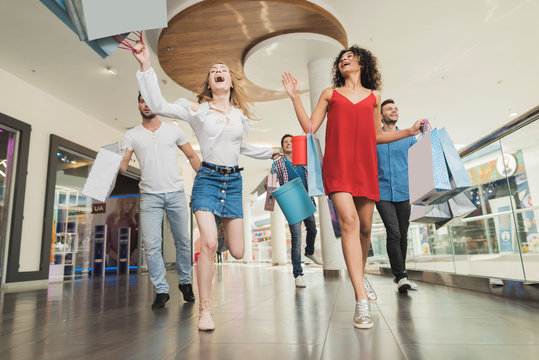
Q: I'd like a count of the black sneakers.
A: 2